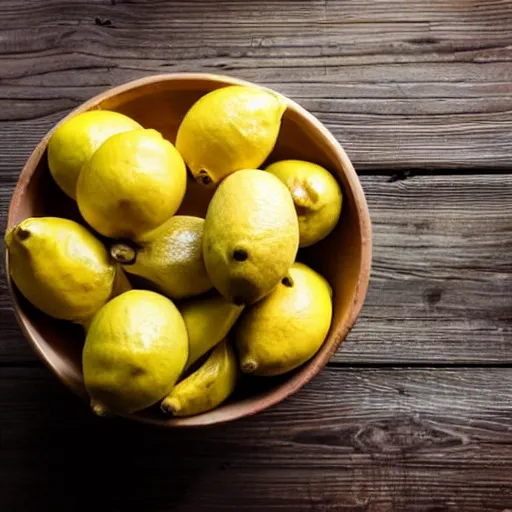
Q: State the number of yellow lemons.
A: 11